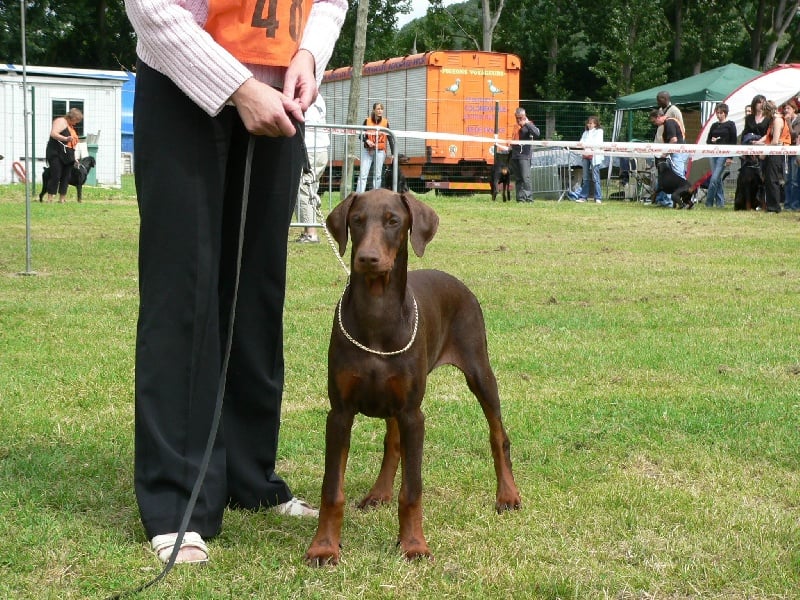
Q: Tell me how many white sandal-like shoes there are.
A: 2